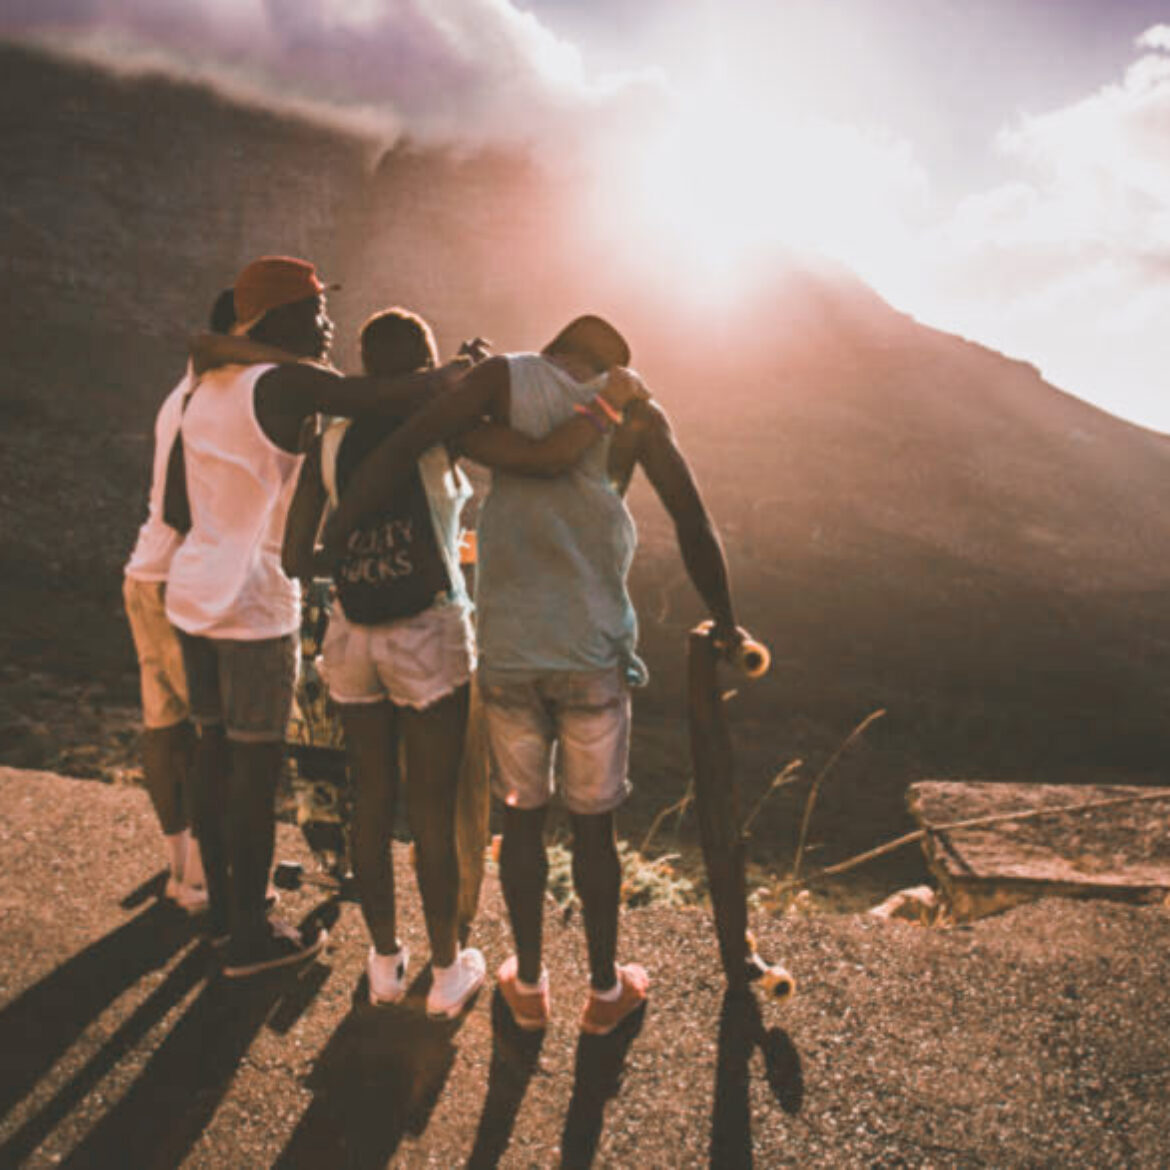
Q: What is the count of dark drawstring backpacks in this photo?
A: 1